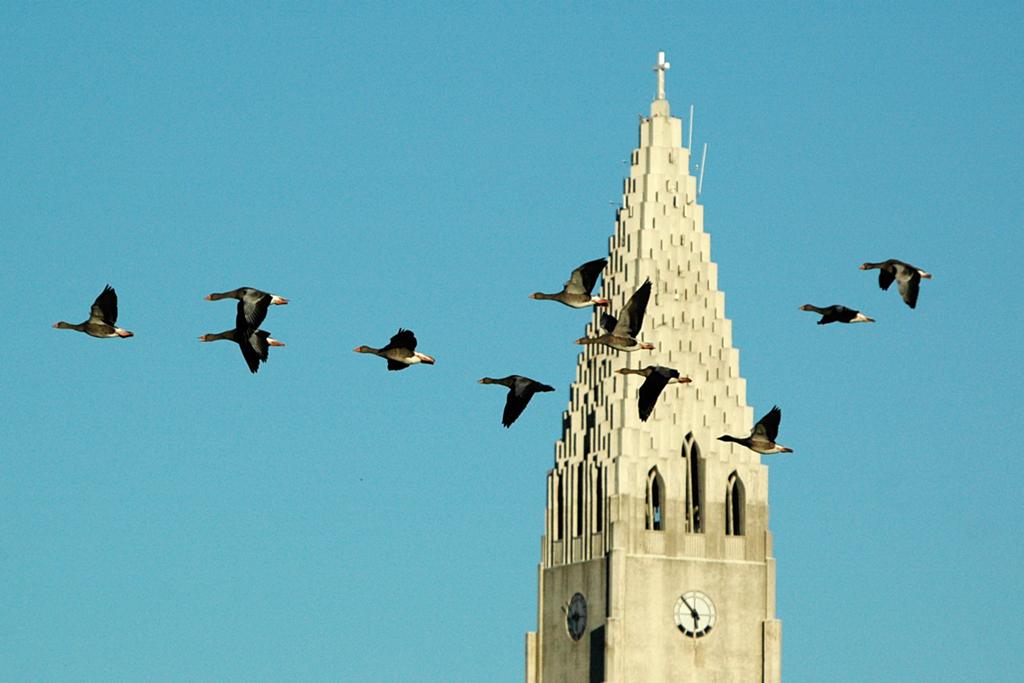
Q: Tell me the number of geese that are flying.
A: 11